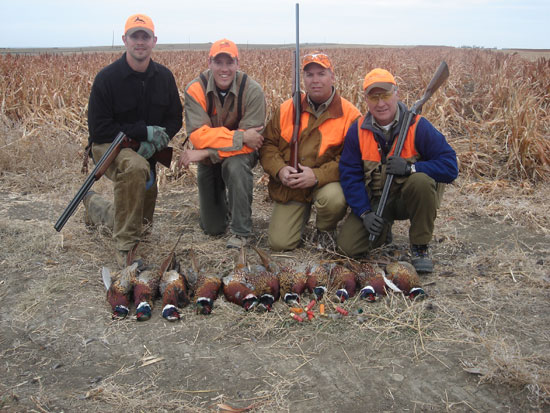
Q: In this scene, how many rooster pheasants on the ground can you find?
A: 11